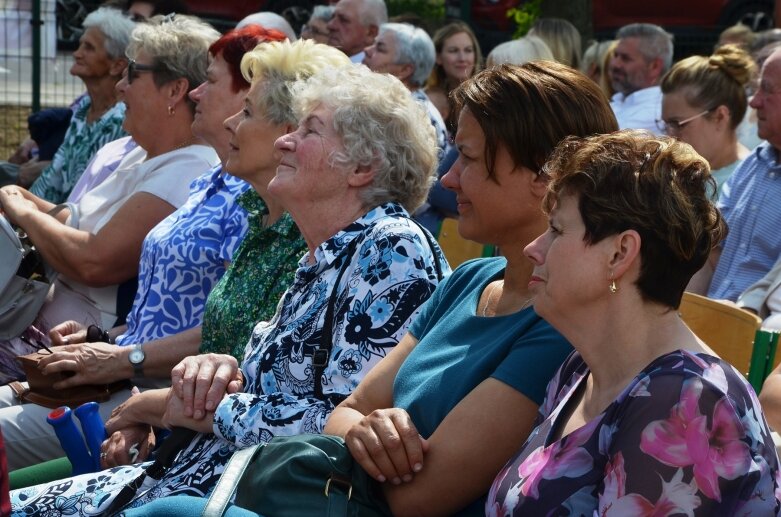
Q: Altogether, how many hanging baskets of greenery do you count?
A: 0